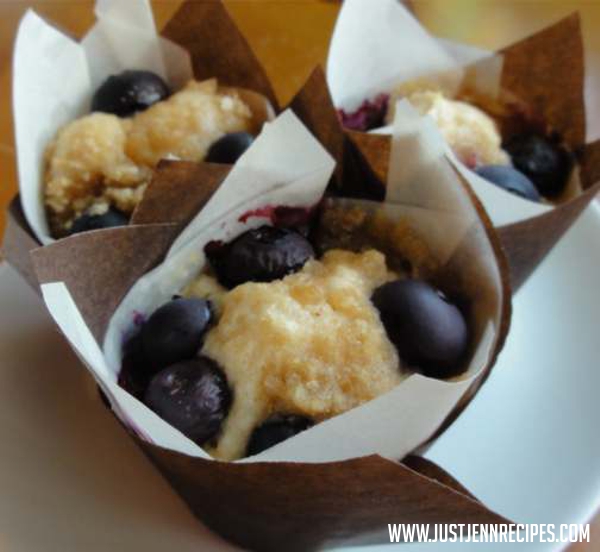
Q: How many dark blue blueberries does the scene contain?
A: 10